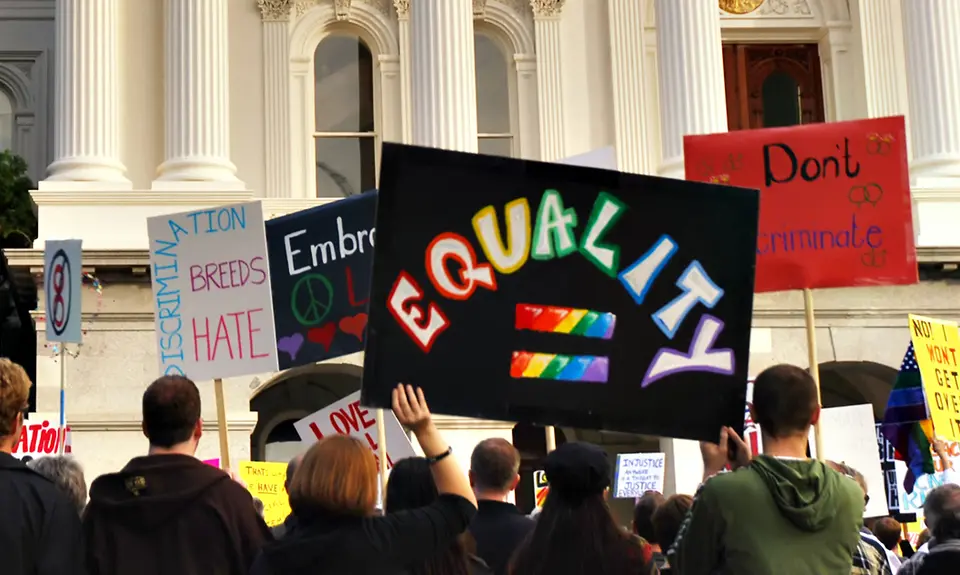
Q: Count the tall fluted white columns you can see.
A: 5